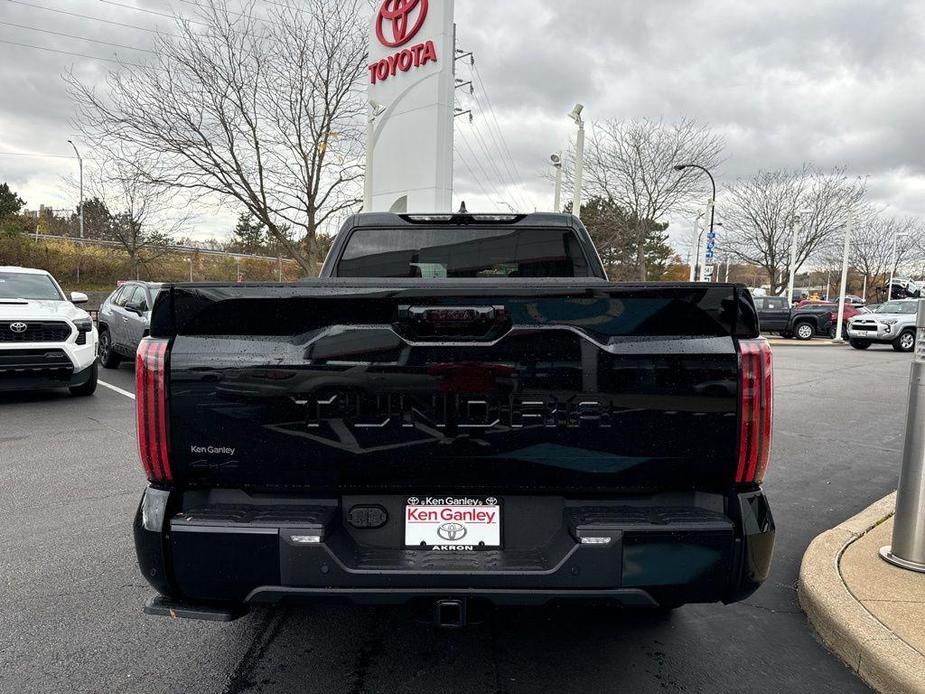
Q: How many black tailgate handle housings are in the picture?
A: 1